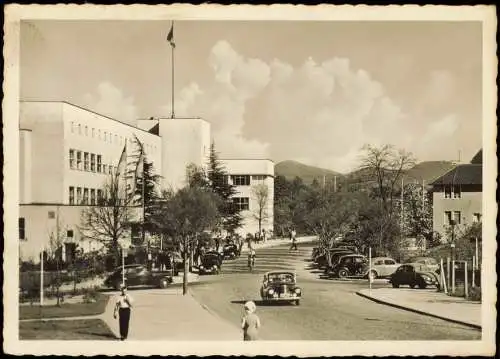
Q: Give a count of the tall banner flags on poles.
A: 2